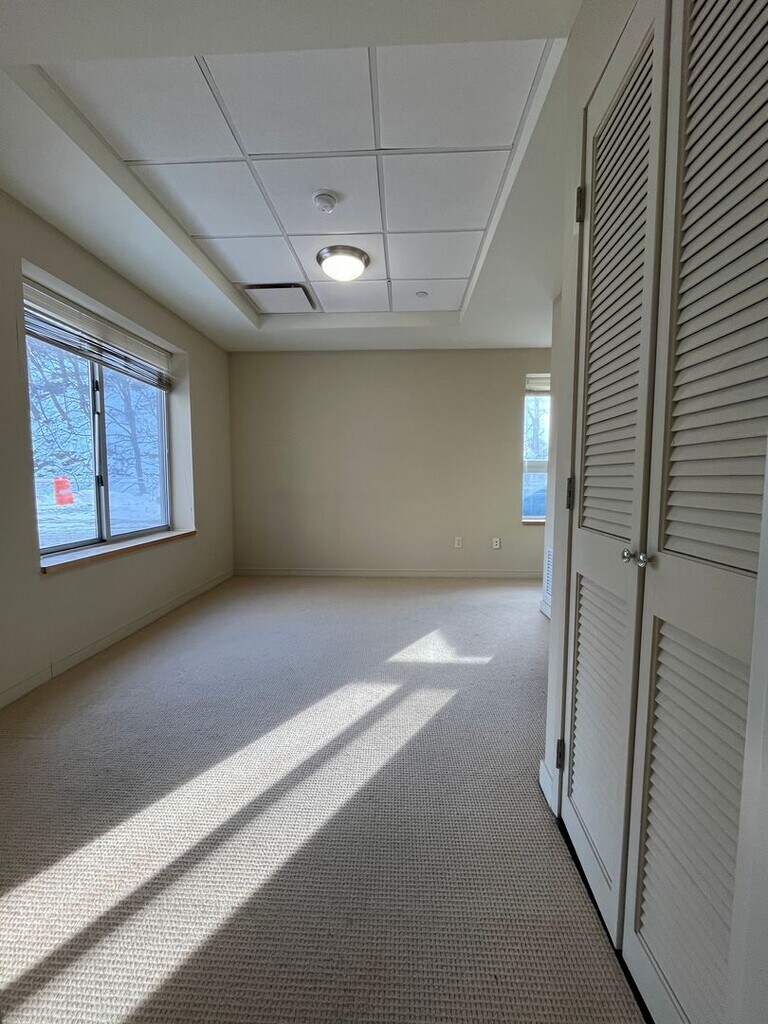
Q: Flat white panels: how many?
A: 12